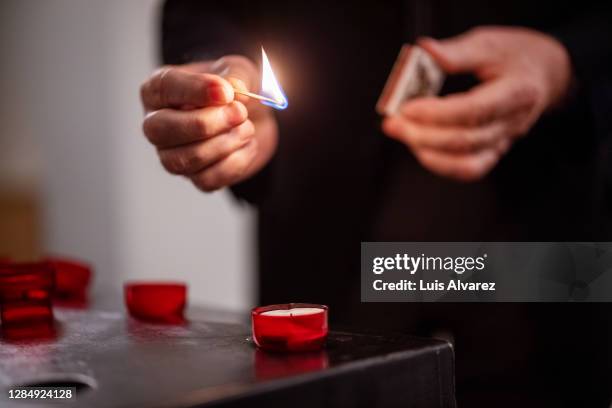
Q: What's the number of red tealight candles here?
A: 4